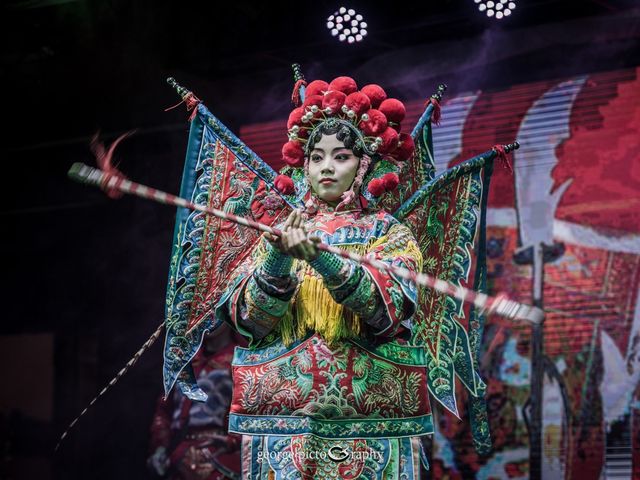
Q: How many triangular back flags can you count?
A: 4